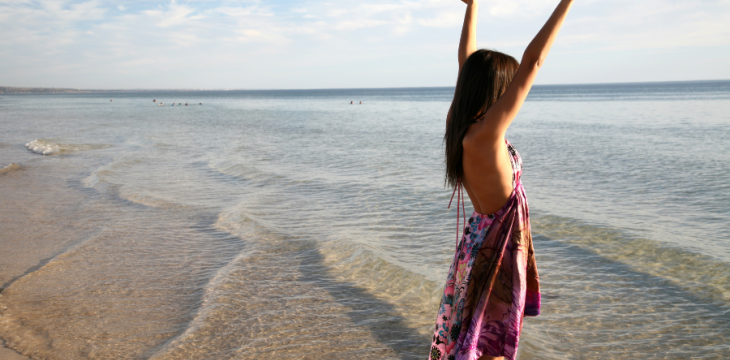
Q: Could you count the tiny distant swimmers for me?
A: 9